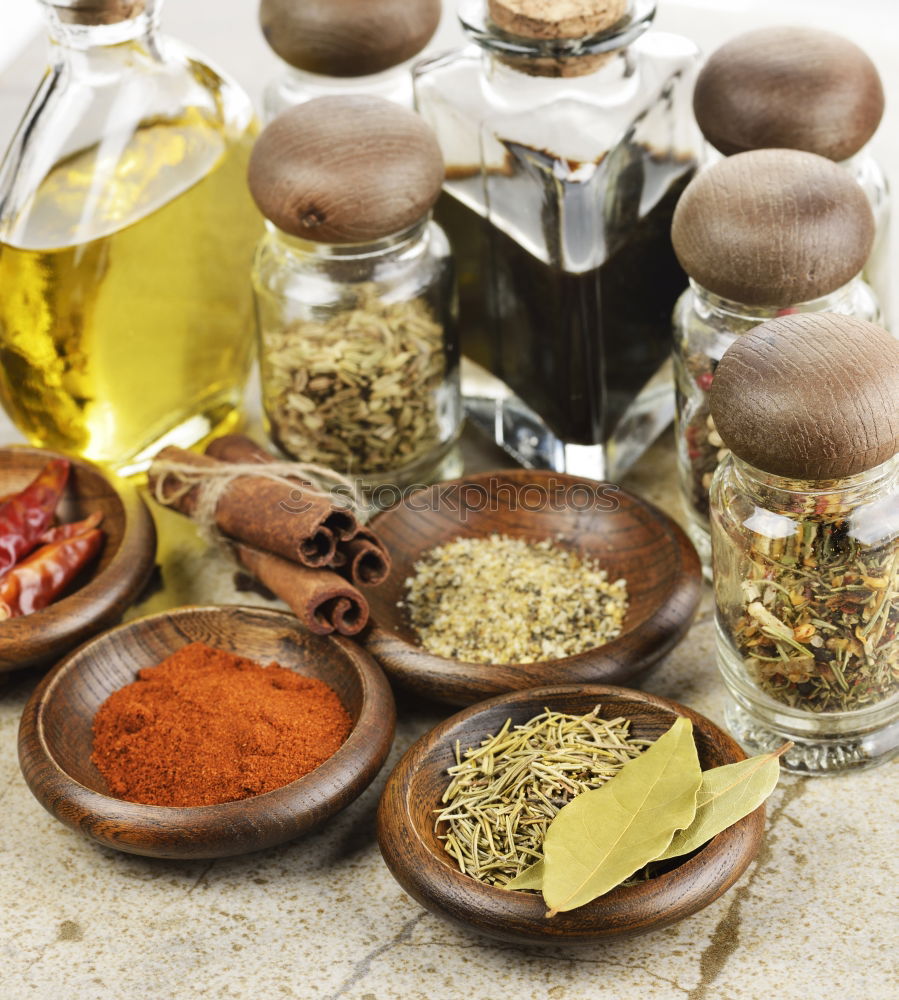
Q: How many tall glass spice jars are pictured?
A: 5